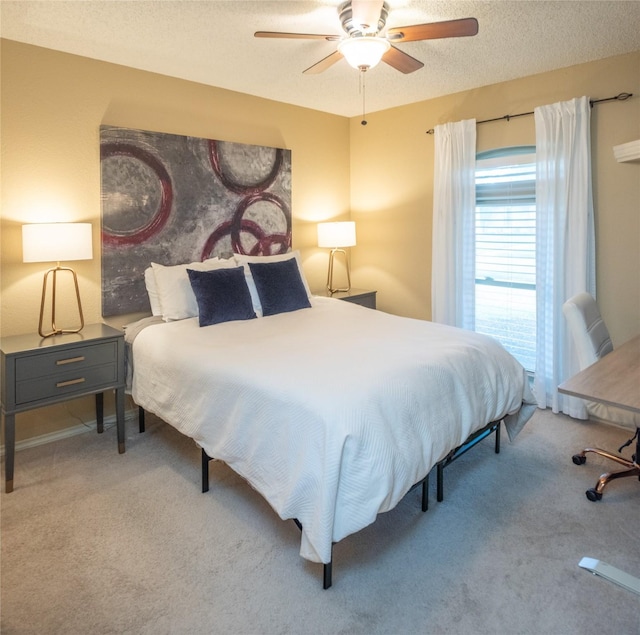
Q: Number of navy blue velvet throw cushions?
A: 2